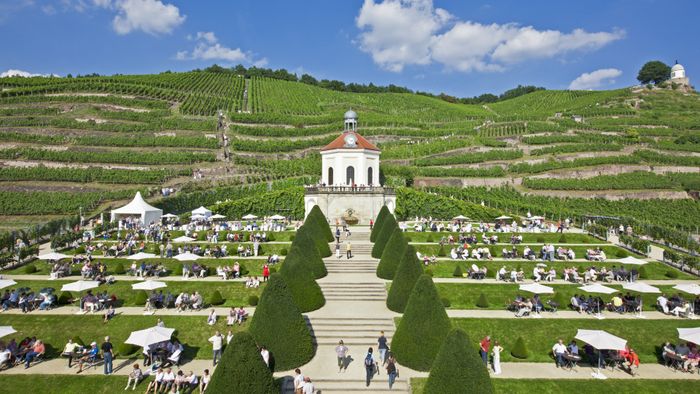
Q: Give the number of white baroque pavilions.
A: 1